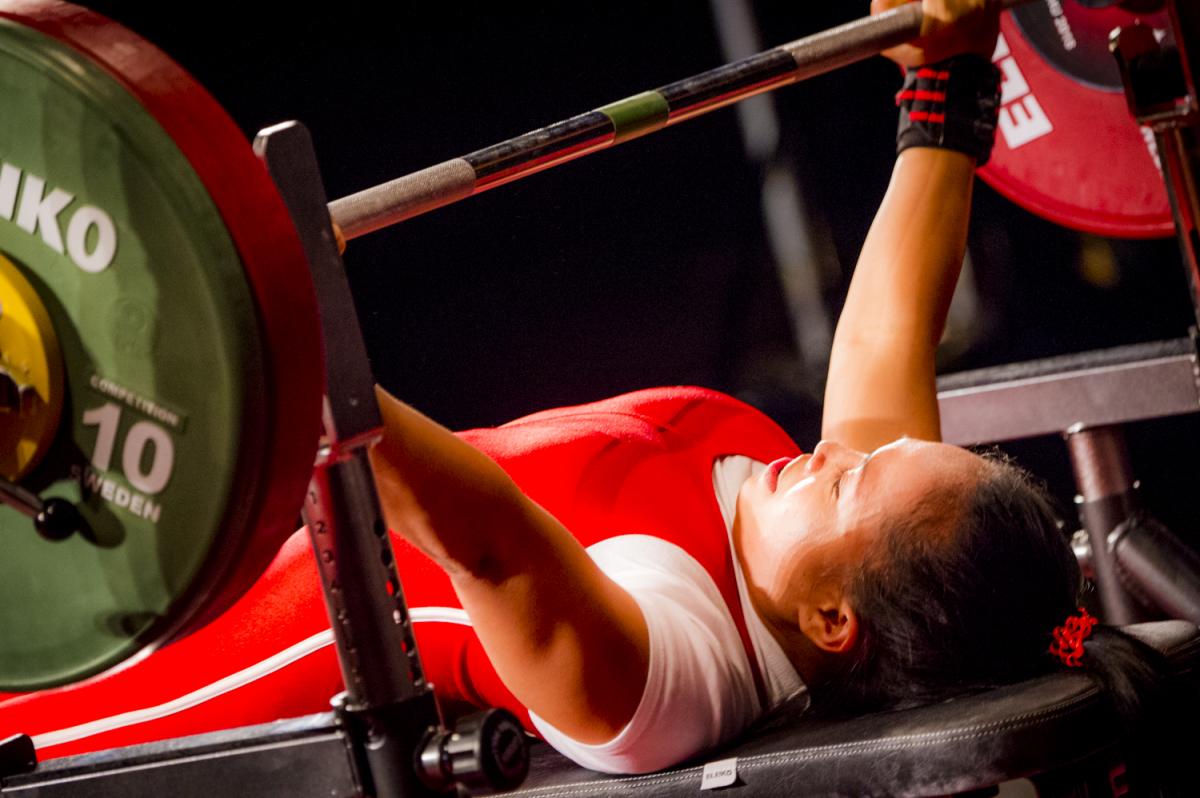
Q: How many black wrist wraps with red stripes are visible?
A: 1